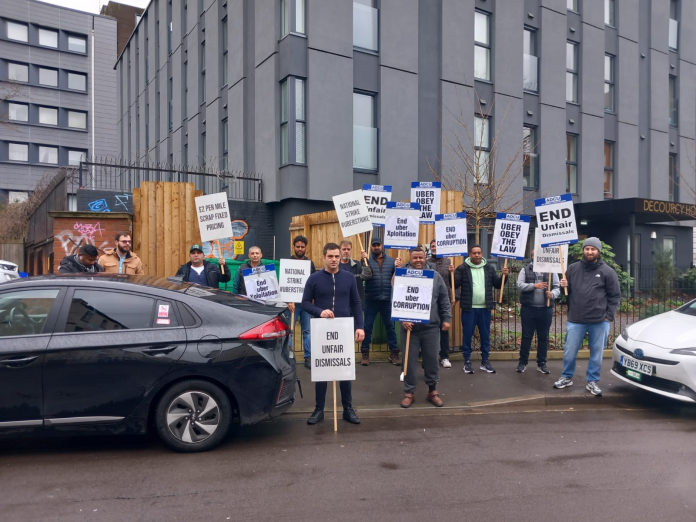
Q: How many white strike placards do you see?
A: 13